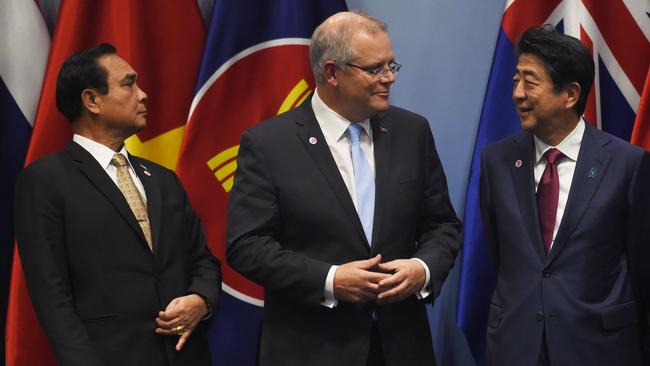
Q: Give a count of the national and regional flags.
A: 5